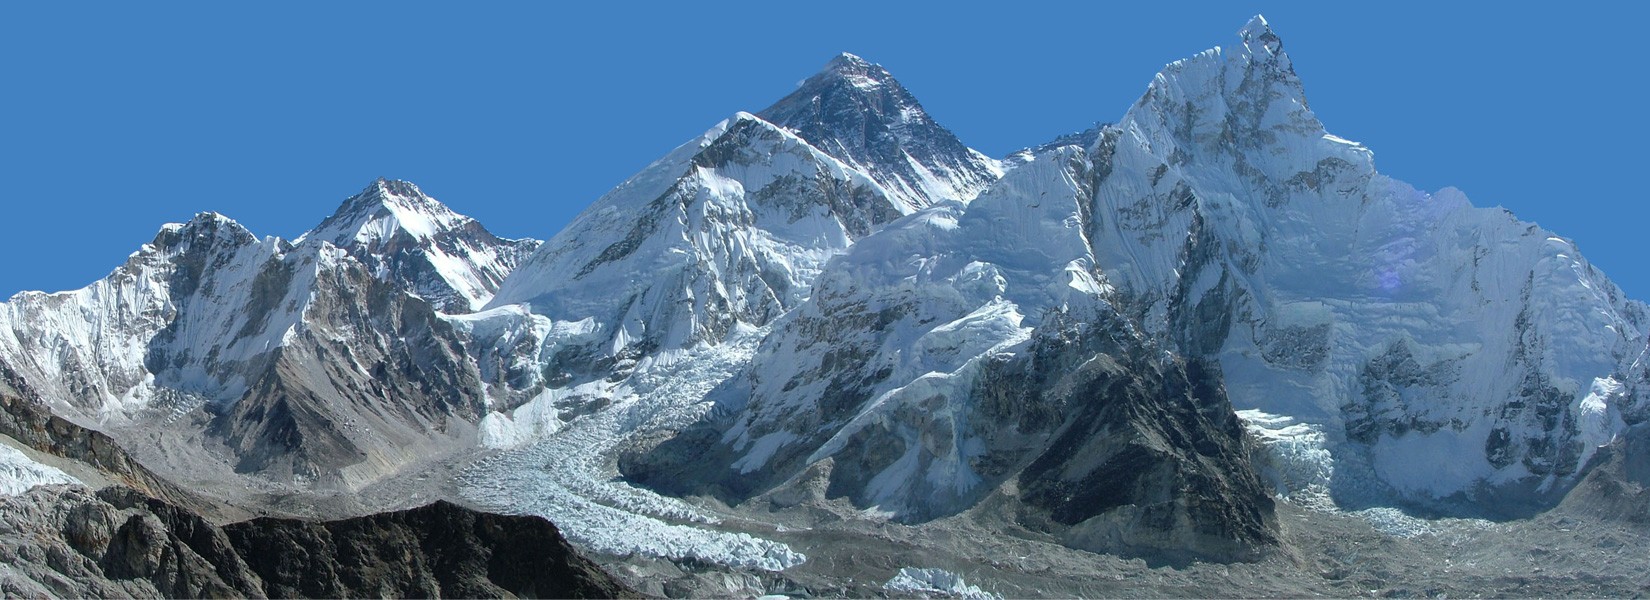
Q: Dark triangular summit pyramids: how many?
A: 1